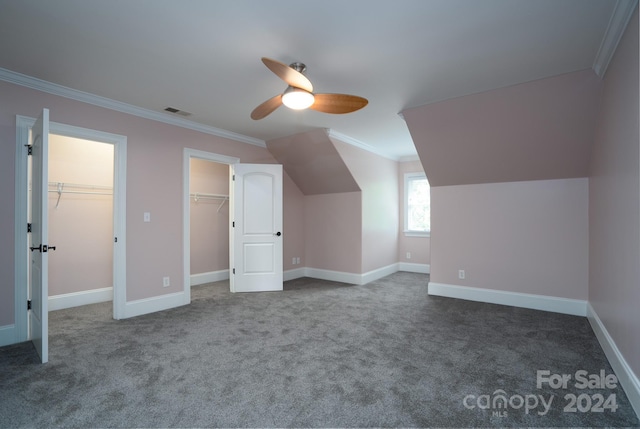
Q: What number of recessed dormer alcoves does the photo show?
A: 1